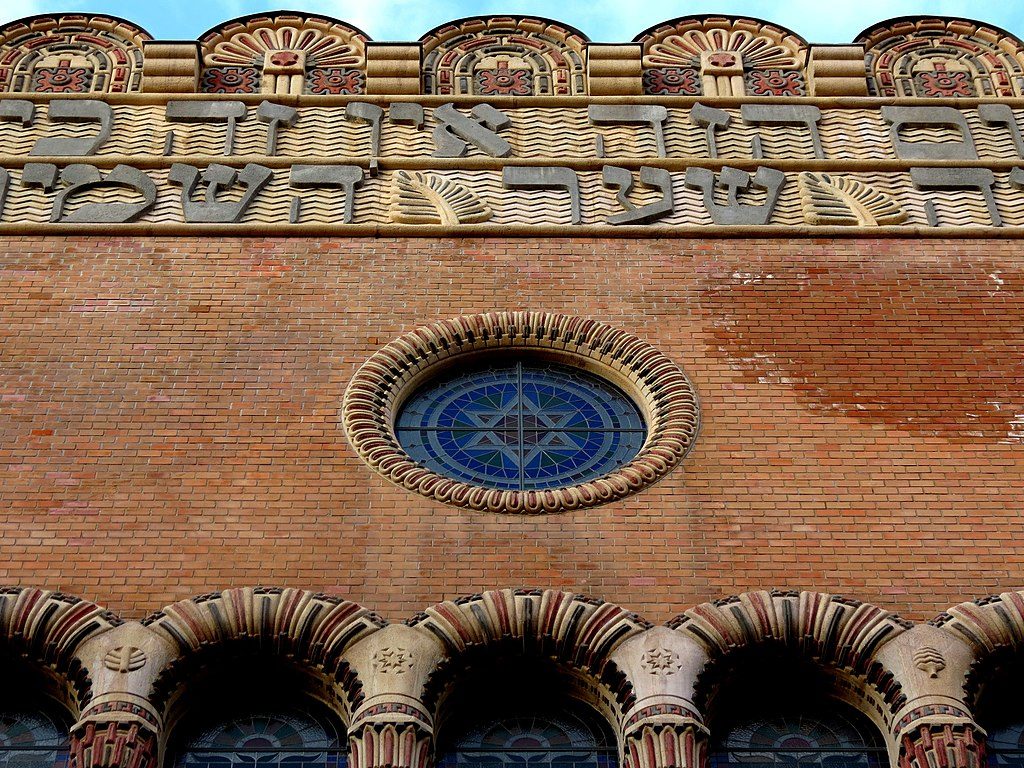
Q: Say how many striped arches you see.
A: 5